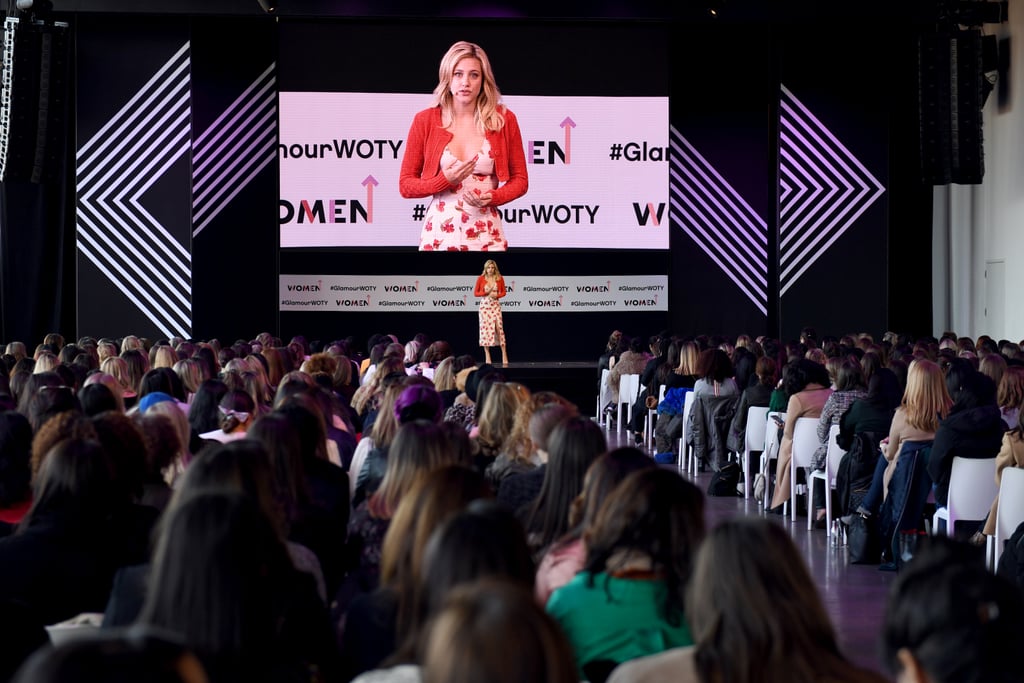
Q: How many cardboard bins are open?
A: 0